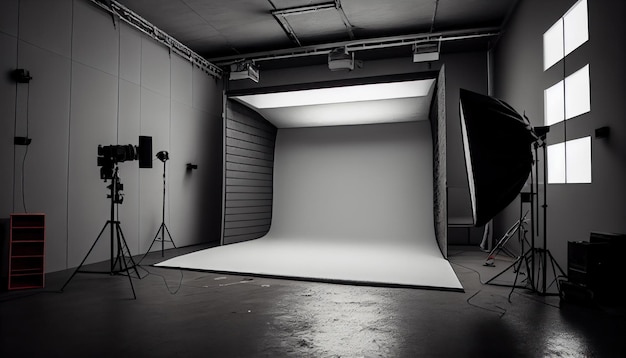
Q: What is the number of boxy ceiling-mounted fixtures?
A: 3